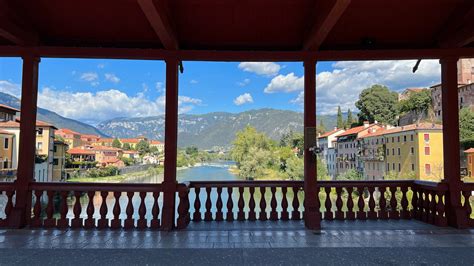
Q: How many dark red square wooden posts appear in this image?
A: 4